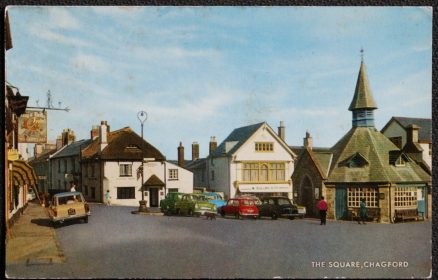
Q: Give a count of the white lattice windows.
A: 2